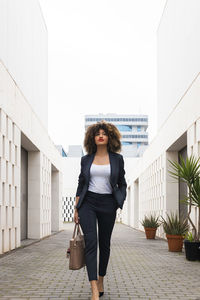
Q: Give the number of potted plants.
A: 3